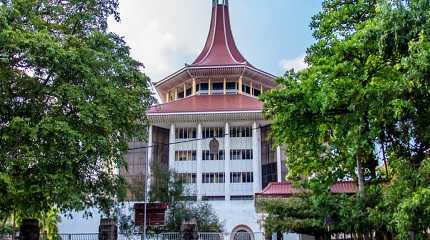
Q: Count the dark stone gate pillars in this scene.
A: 3